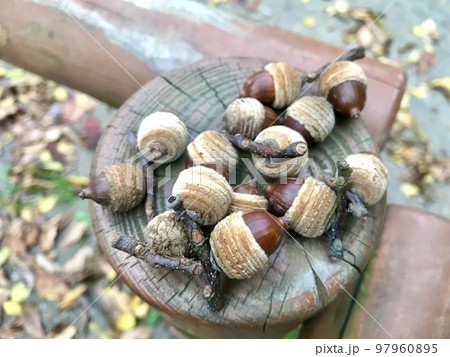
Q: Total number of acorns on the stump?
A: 14